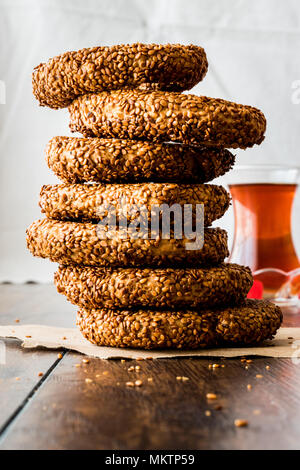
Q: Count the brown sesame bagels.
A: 7